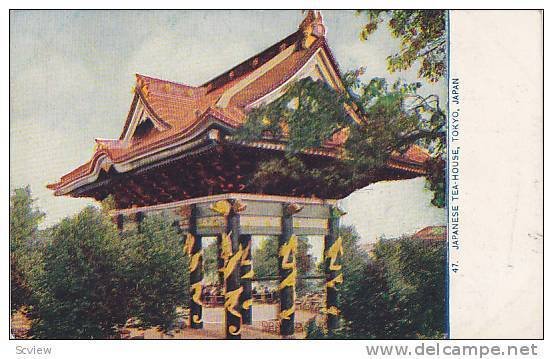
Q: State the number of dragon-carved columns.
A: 5